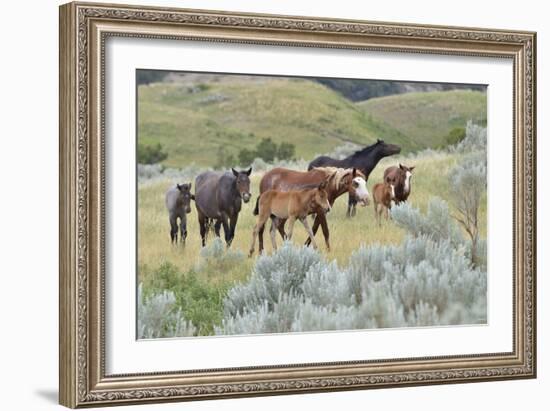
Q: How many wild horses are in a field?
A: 7